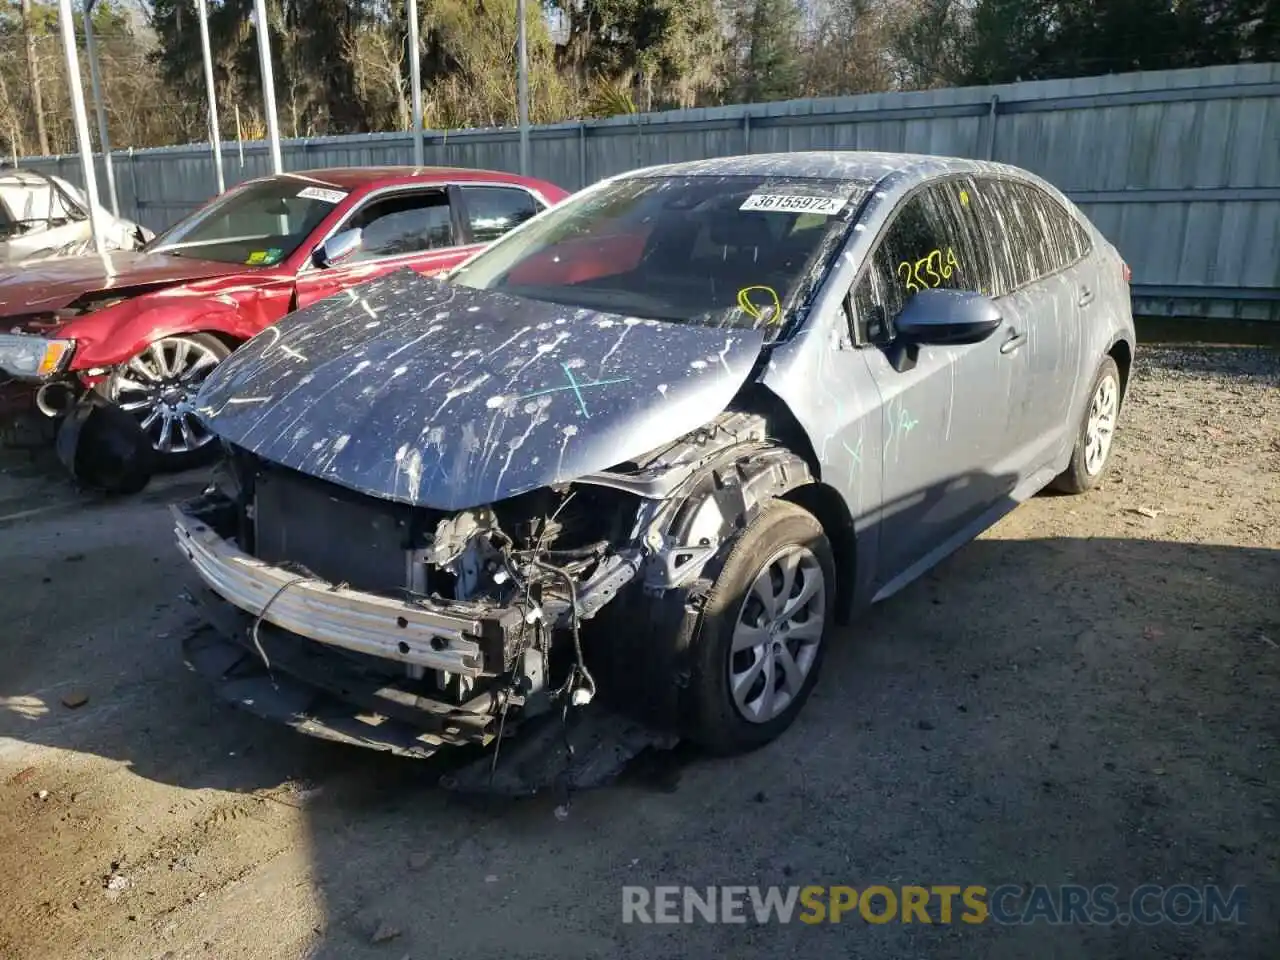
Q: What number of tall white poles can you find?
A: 6